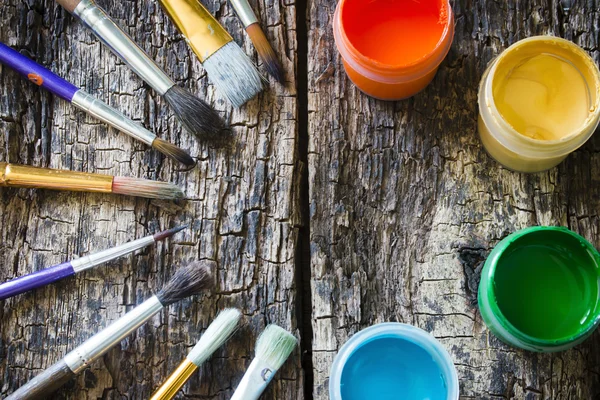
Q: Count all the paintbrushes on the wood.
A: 9